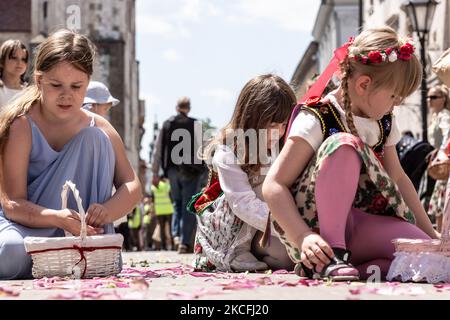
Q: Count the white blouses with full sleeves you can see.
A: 1